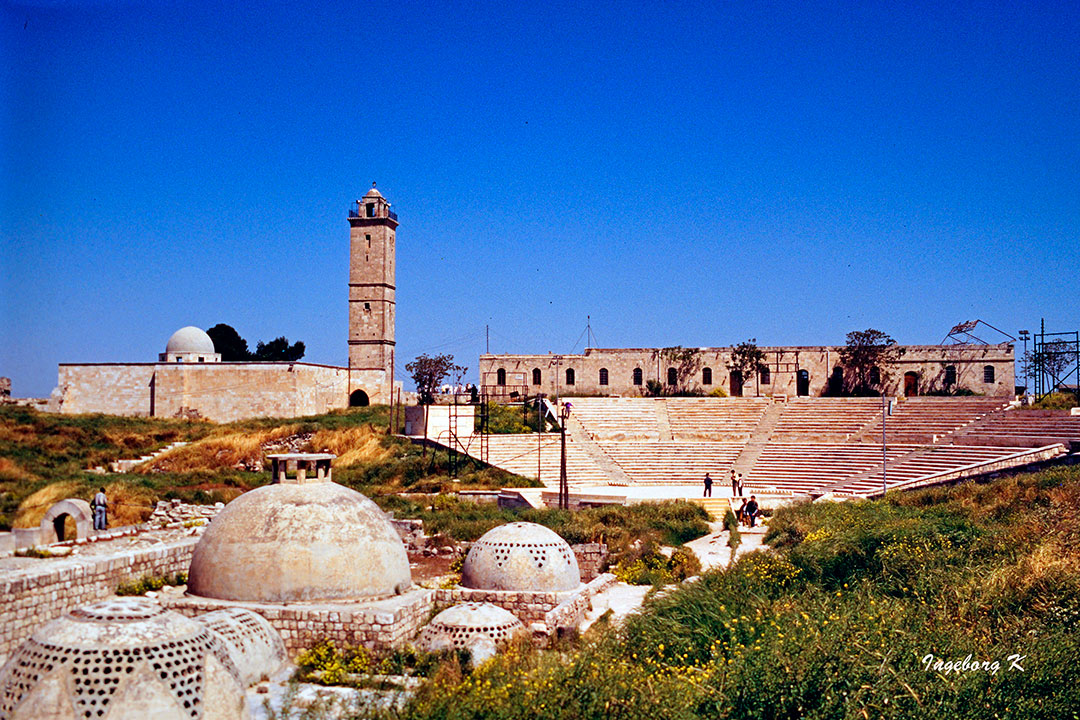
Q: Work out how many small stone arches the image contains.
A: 1